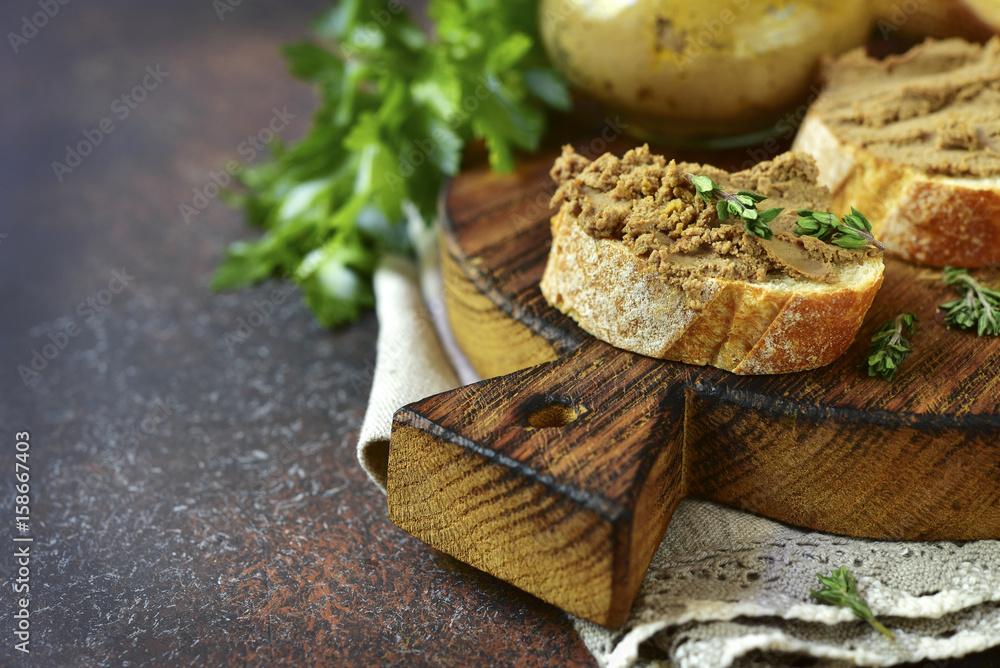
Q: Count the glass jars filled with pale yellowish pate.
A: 1